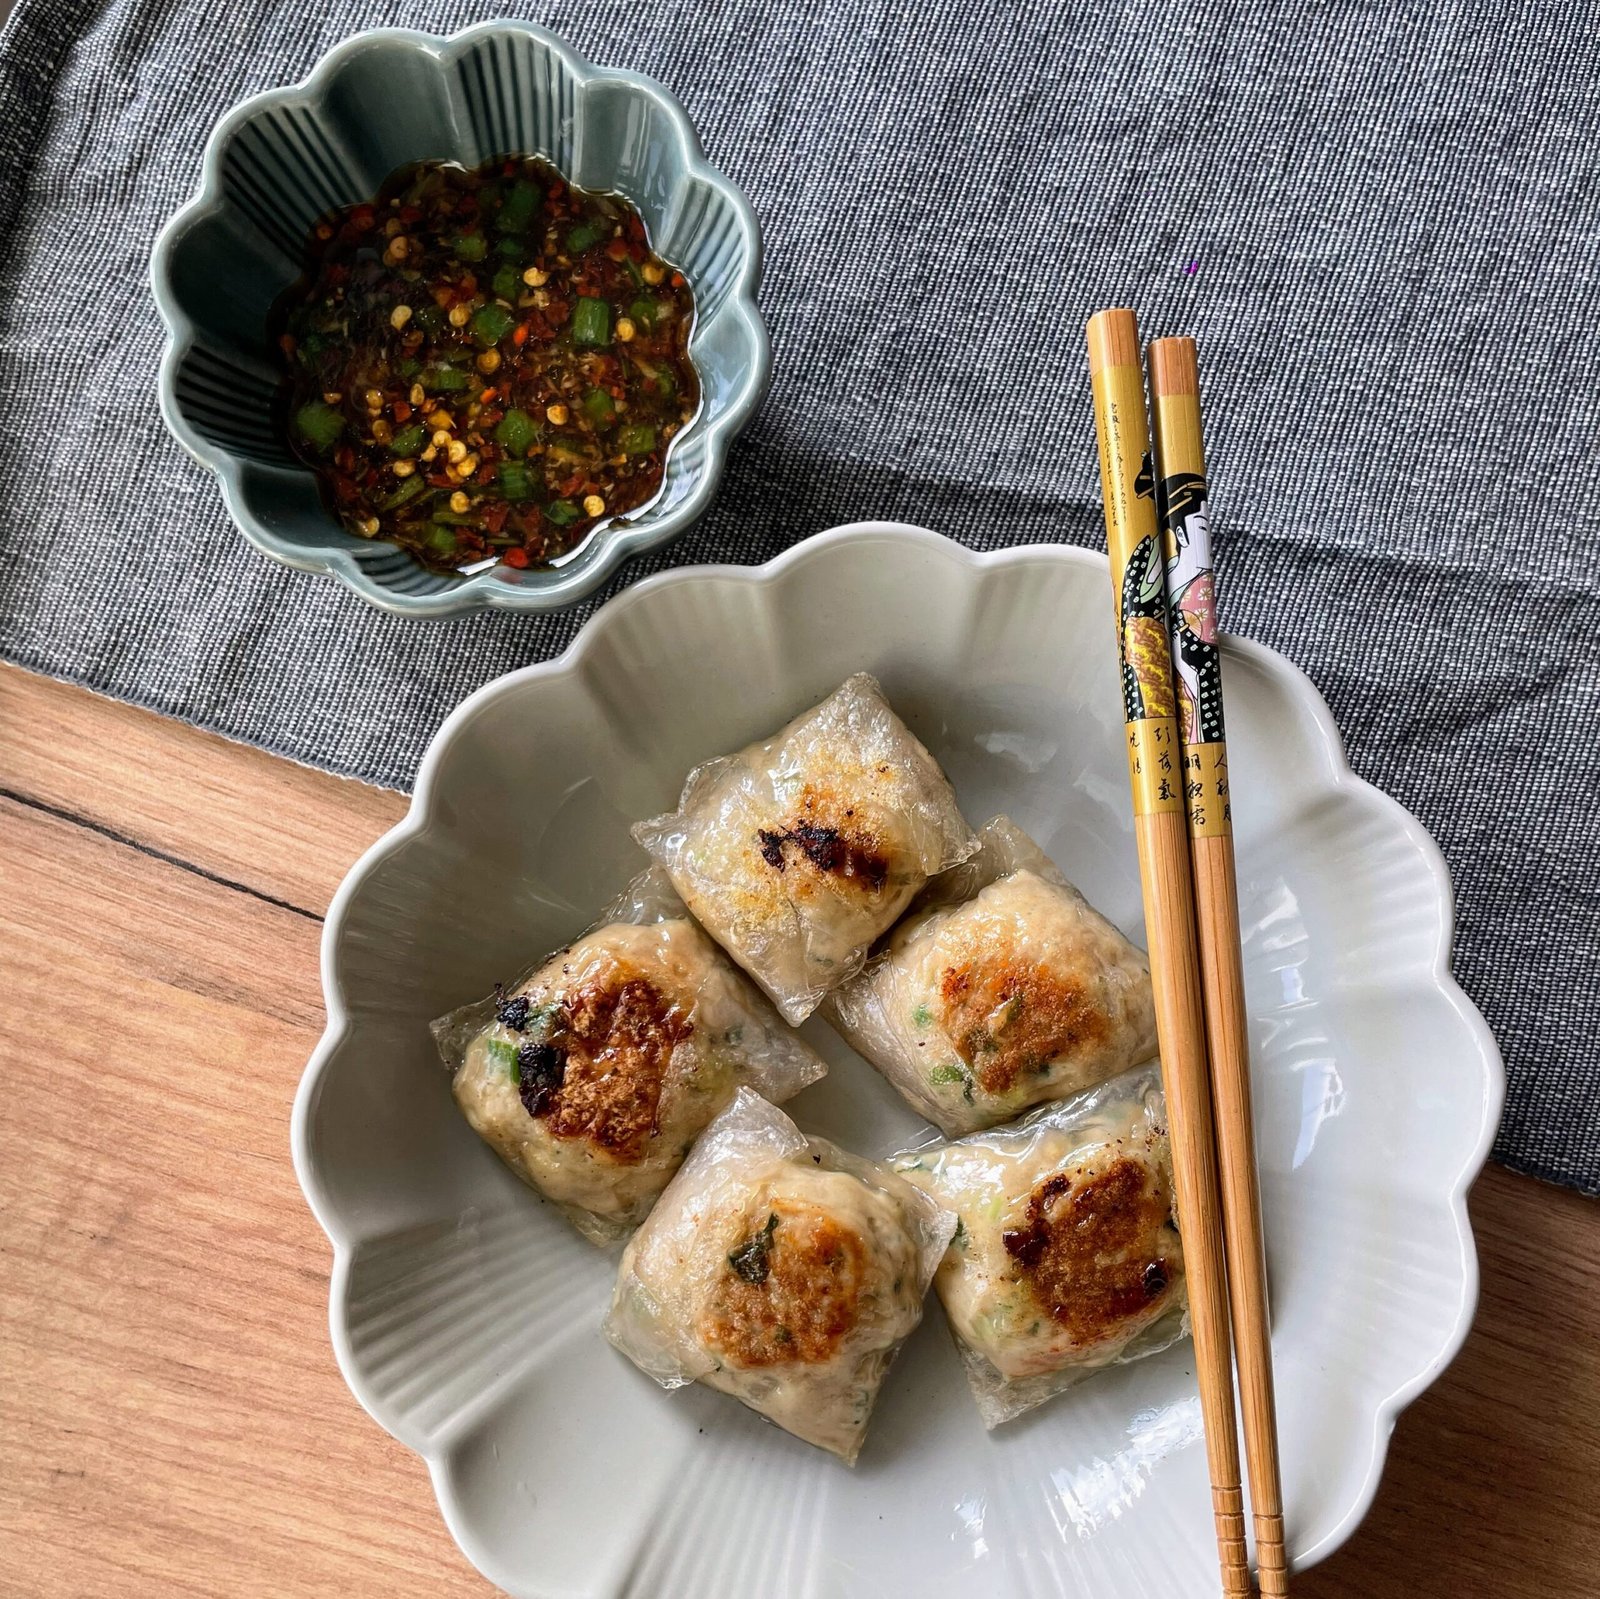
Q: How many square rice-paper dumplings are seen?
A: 5